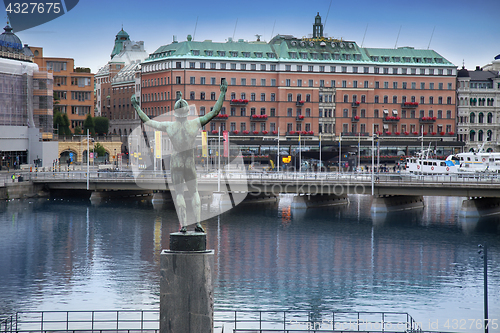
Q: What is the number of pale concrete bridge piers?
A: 6